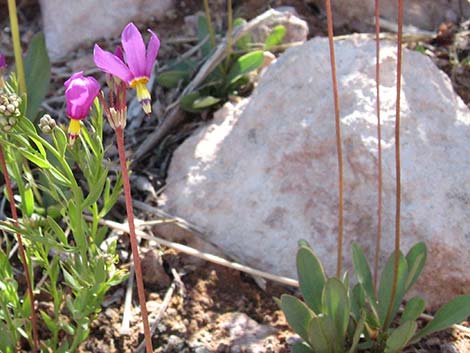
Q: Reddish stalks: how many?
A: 5